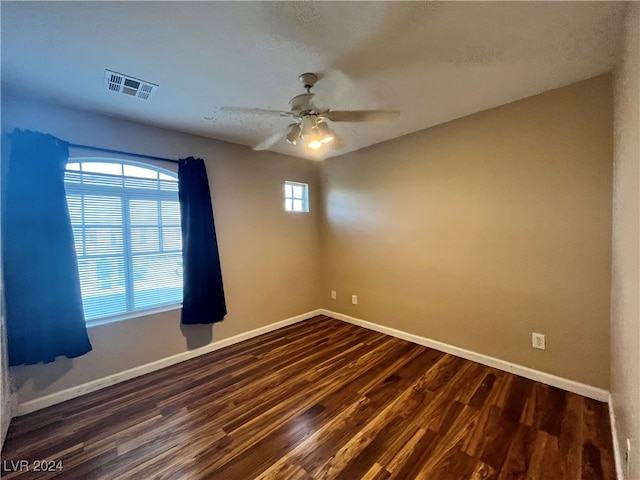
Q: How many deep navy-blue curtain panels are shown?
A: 2